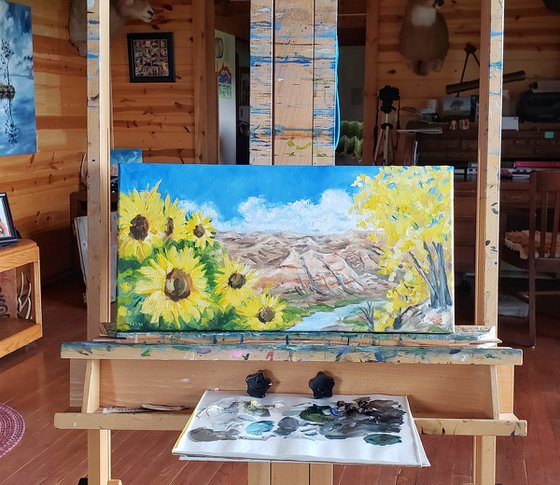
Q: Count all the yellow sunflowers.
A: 6